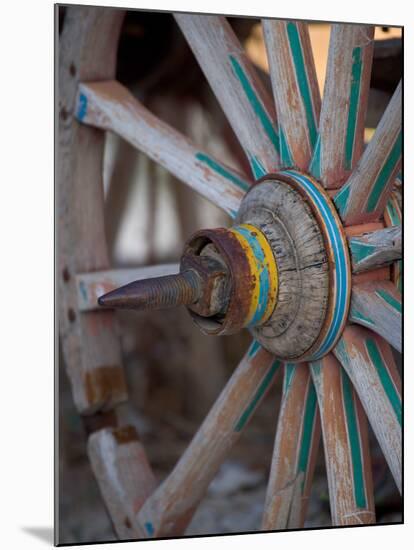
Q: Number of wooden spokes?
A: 12